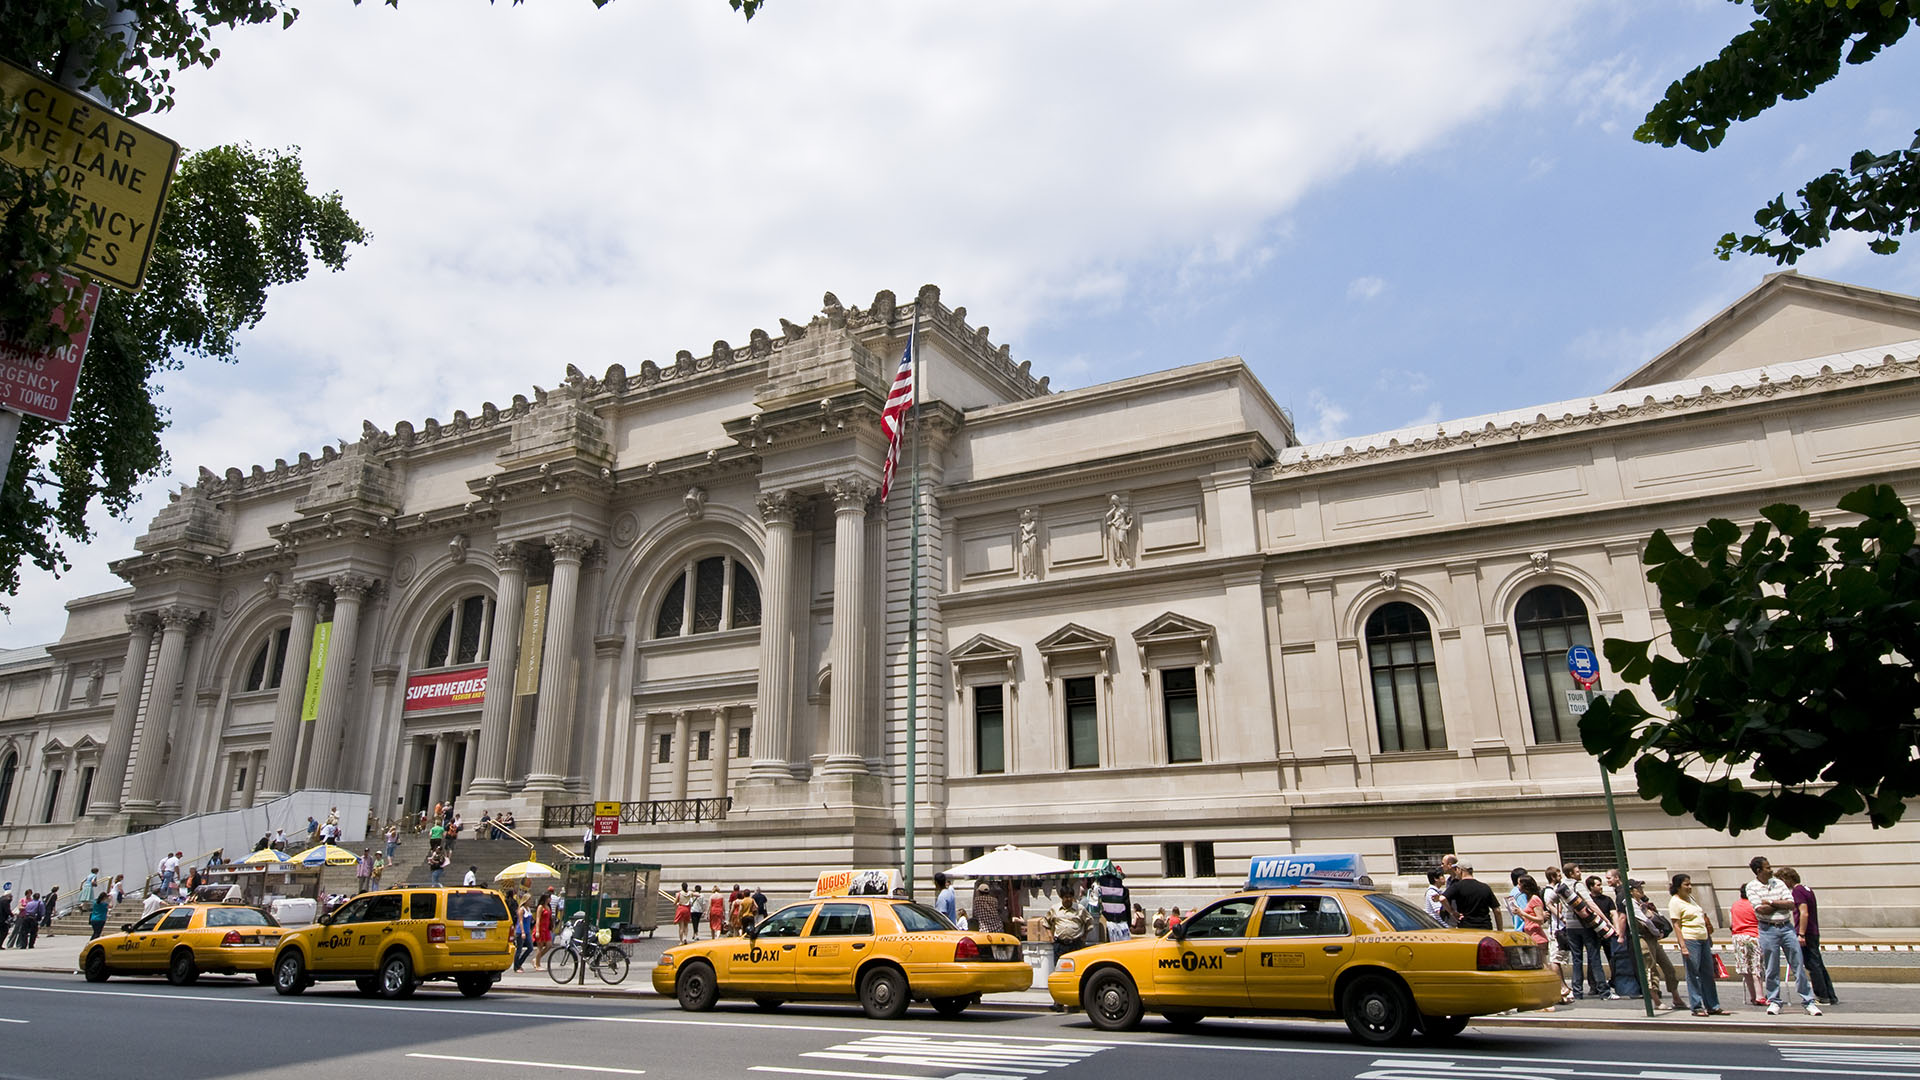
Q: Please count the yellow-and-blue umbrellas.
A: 2